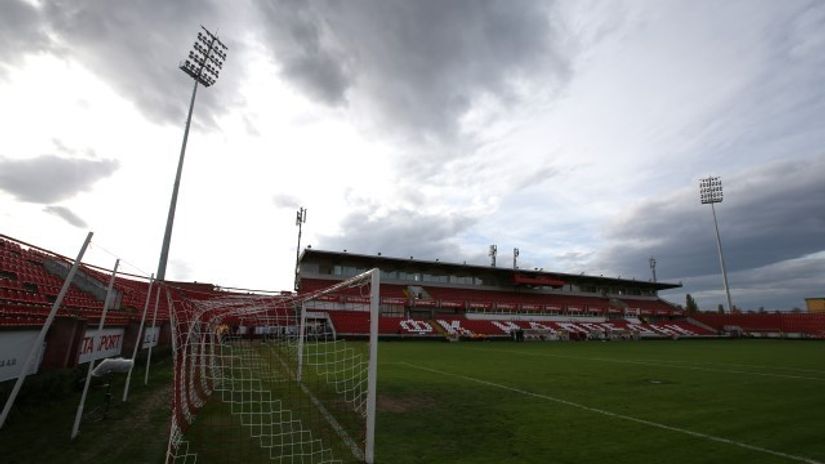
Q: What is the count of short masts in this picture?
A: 4